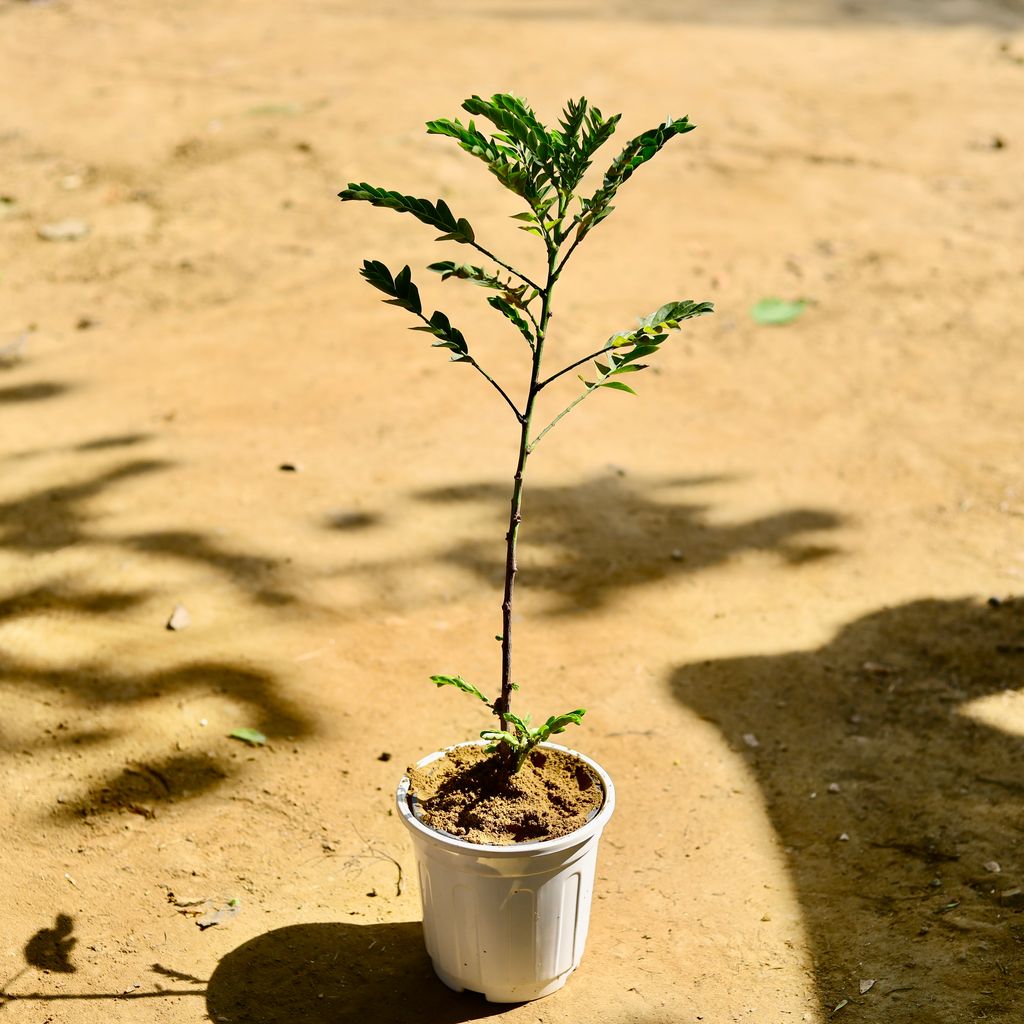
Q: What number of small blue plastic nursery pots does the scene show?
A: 0